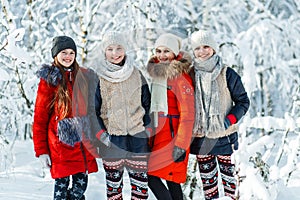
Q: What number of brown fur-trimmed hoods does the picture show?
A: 1